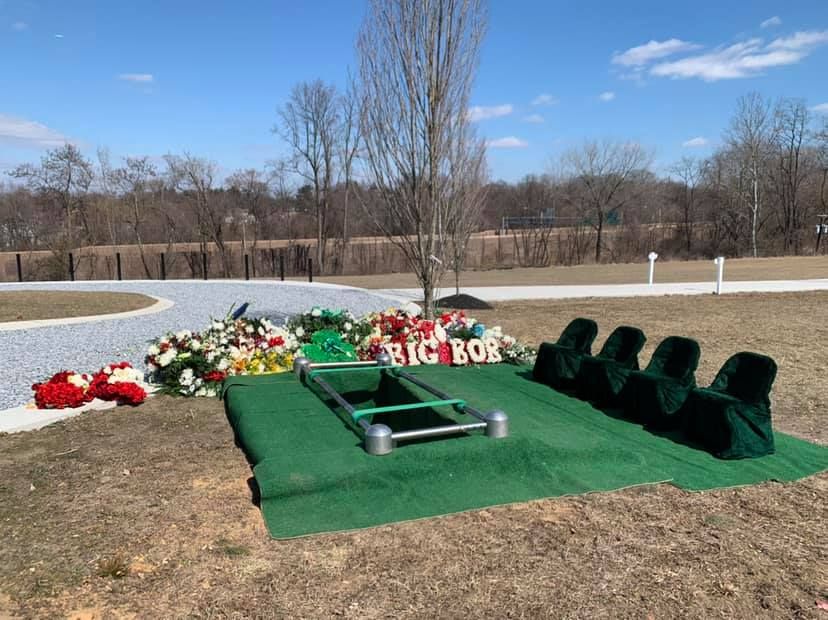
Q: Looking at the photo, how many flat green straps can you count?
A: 2